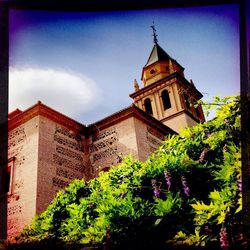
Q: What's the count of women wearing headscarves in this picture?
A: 0